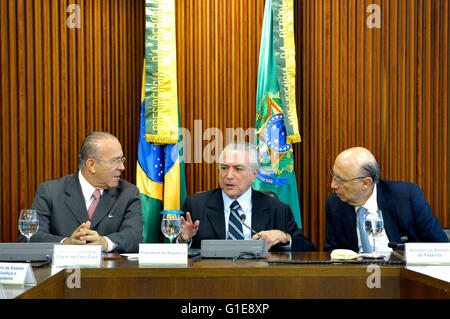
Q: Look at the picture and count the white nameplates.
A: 4